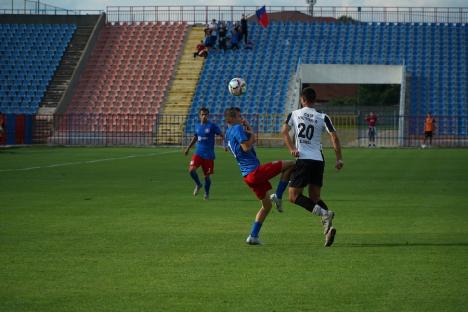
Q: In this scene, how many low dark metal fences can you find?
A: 1